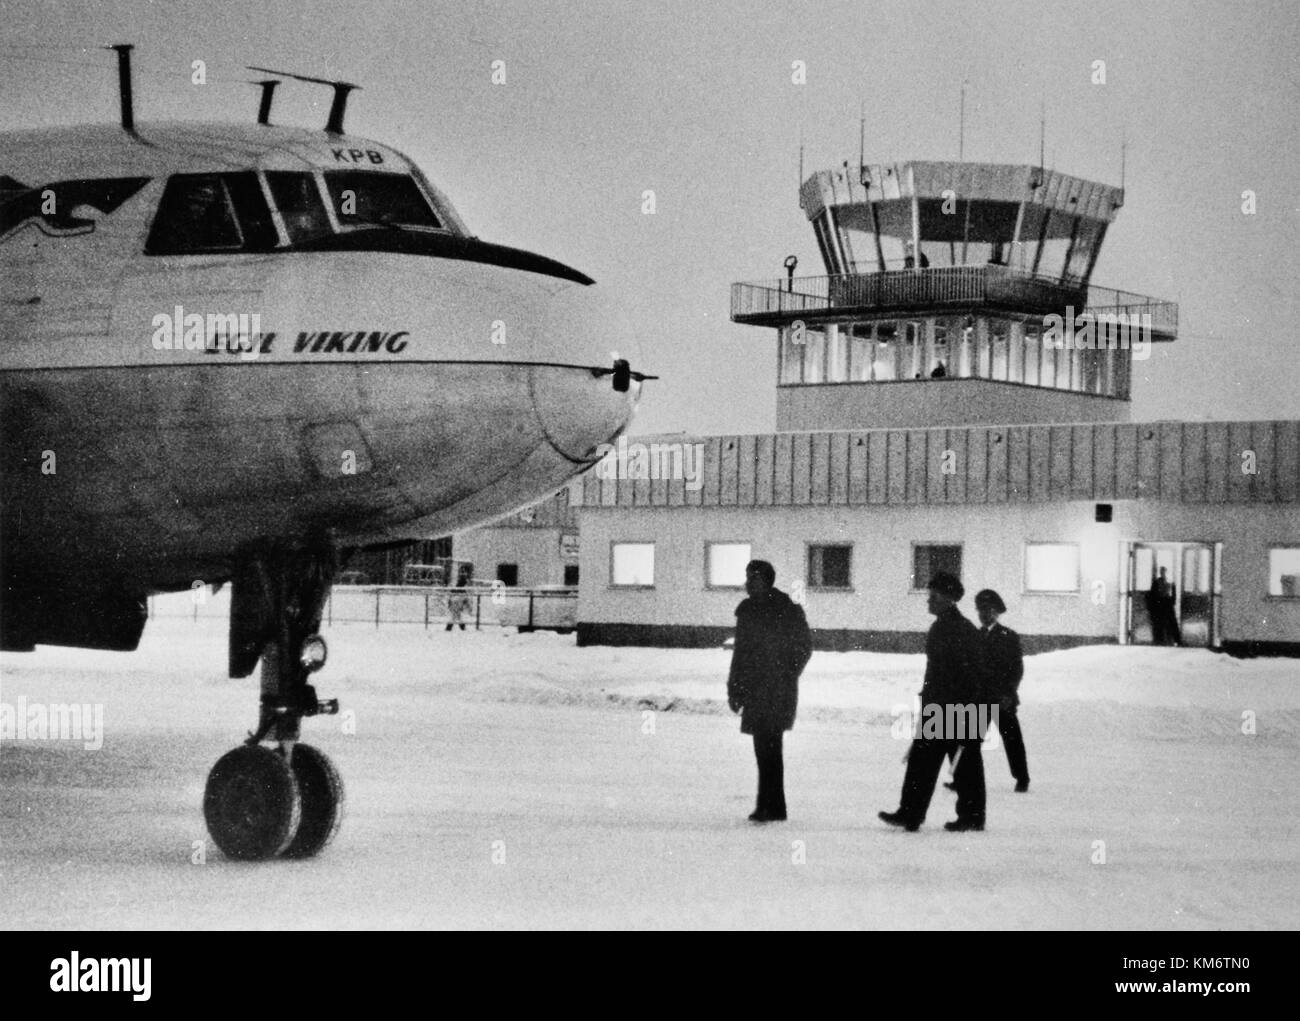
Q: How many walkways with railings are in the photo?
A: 1